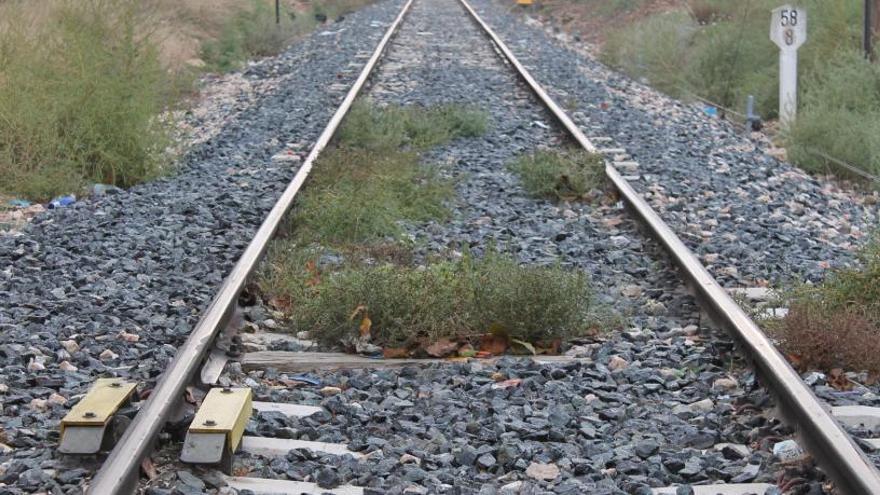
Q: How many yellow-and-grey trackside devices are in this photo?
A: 2